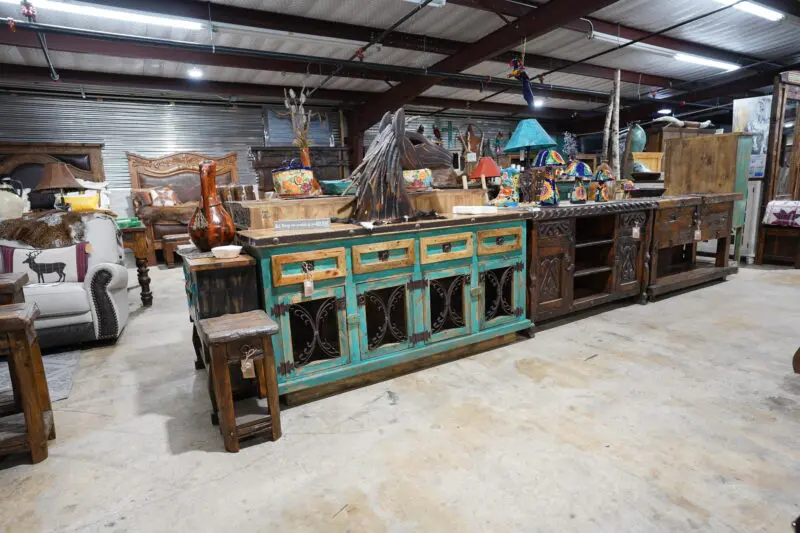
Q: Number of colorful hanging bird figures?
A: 1